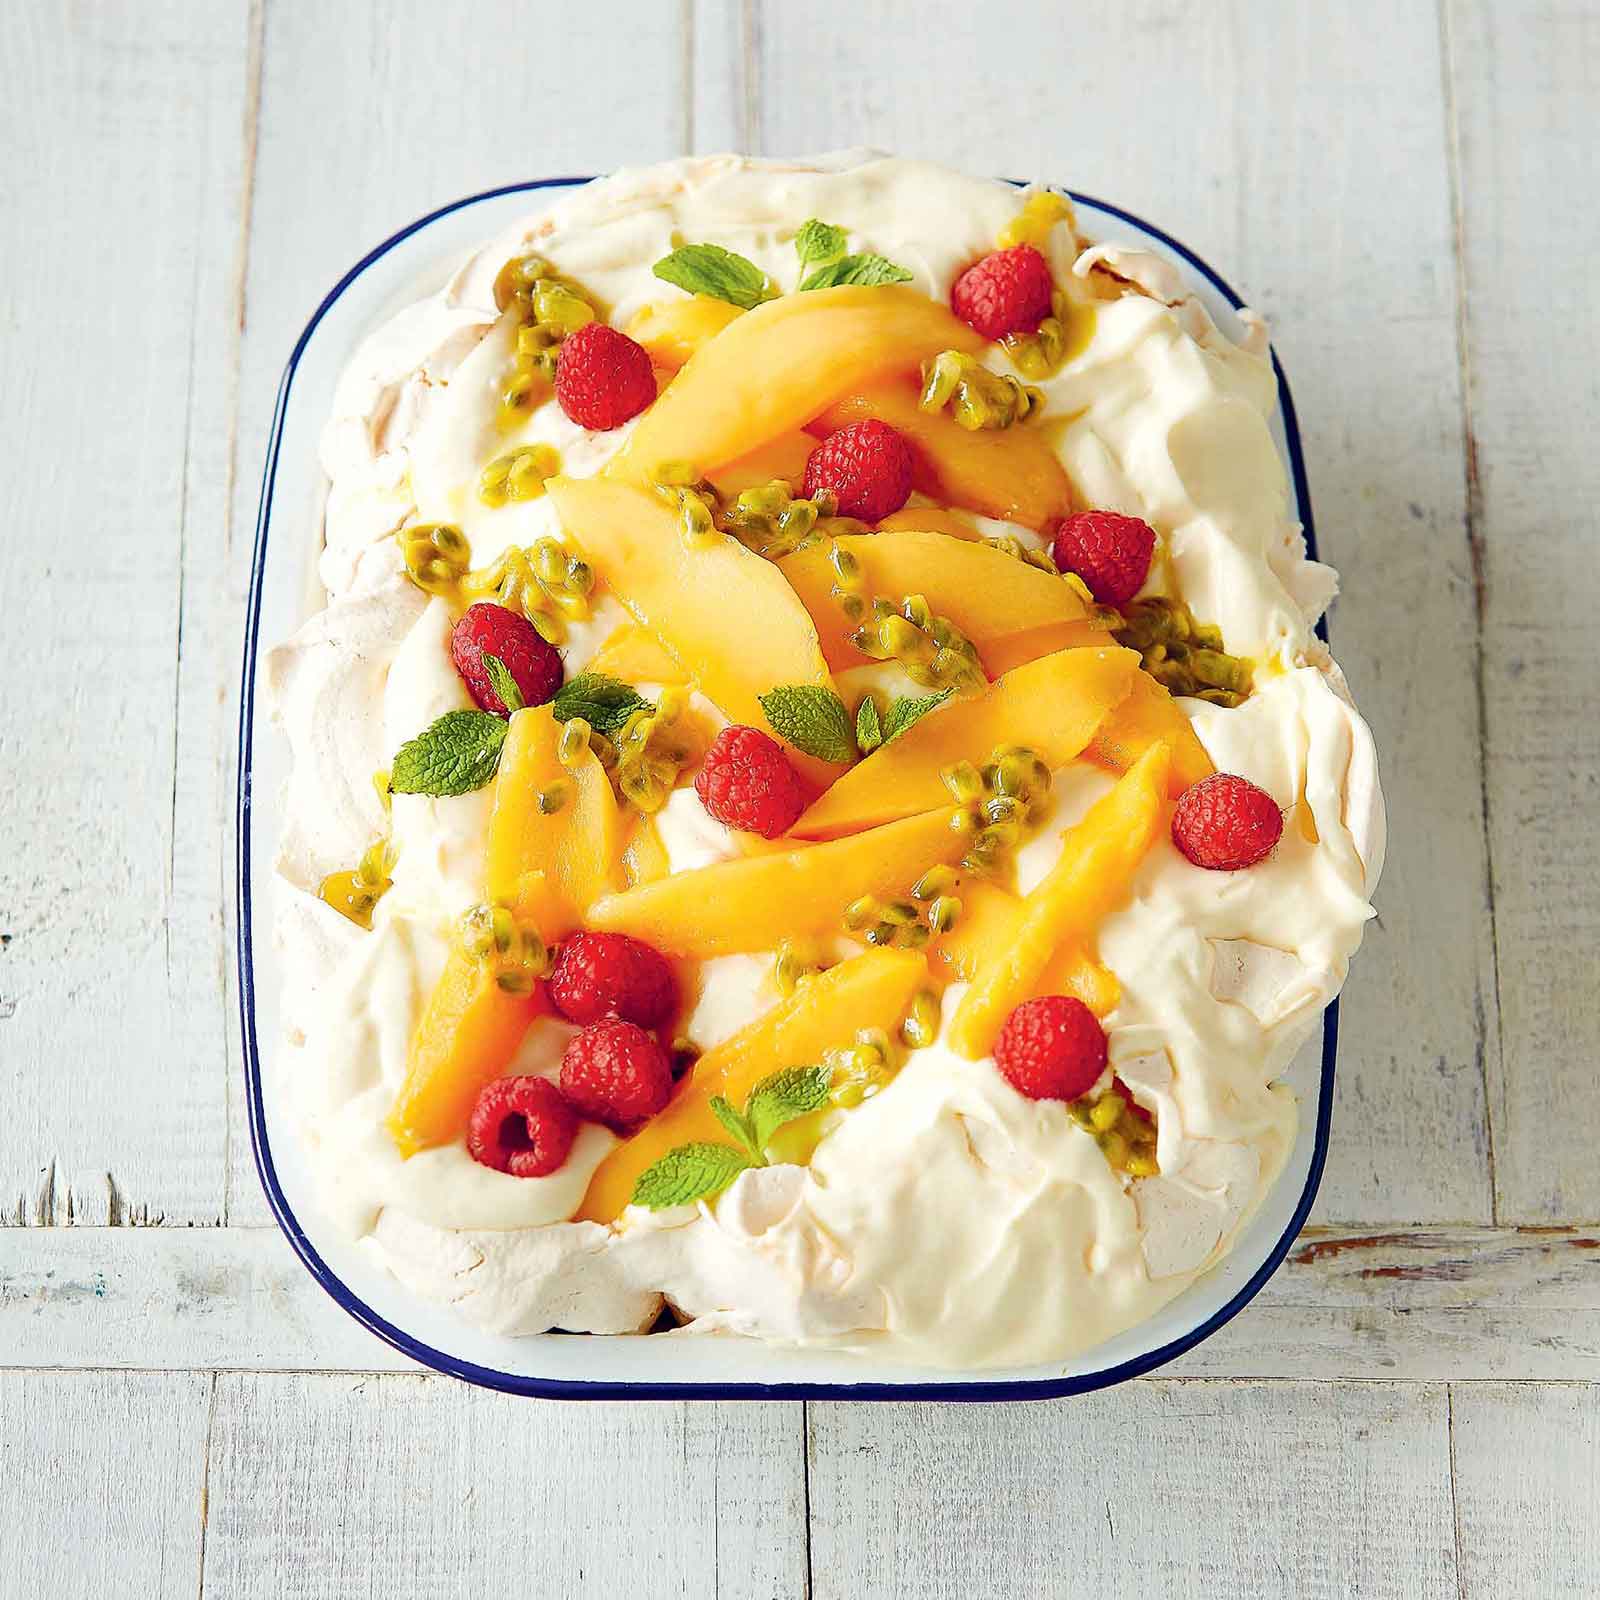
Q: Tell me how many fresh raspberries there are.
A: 11